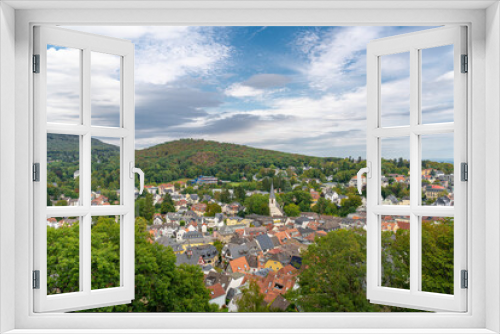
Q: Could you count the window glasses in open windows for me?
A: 12